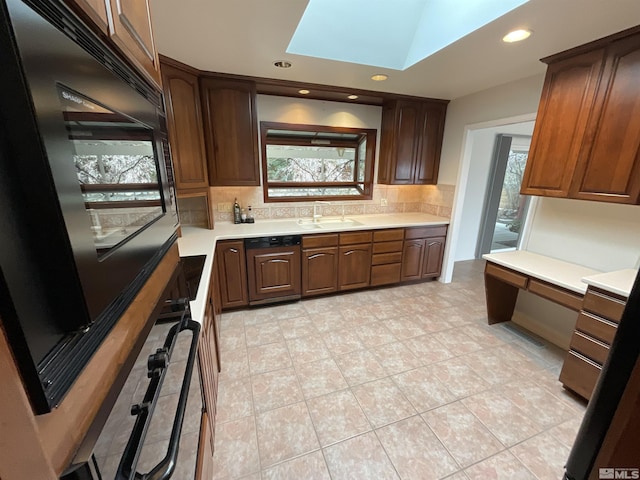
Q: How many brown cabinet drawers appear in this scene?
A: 13